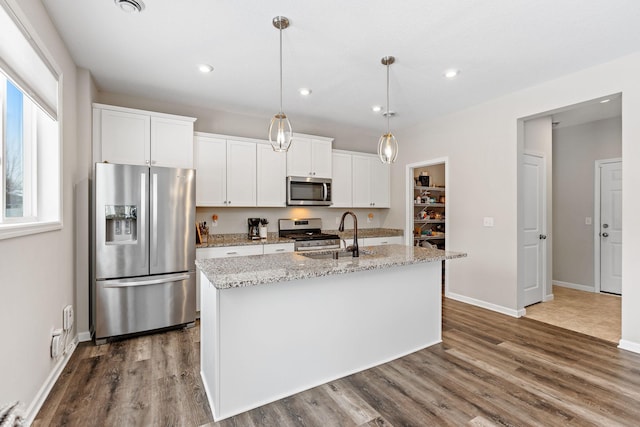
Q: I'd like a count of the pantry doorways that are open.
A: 1